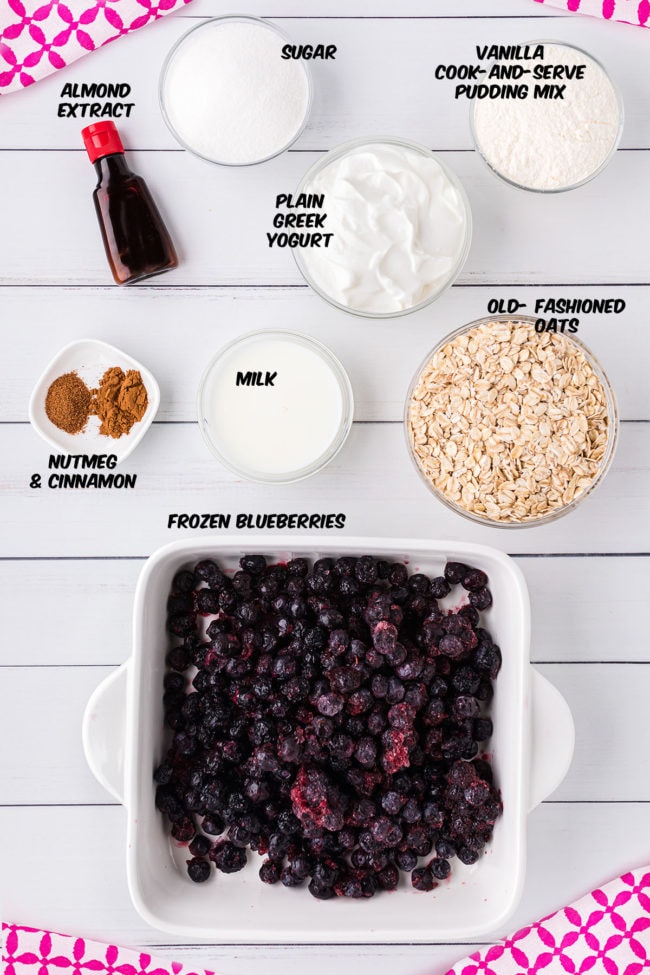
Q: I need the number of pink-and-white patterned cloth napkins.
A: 4